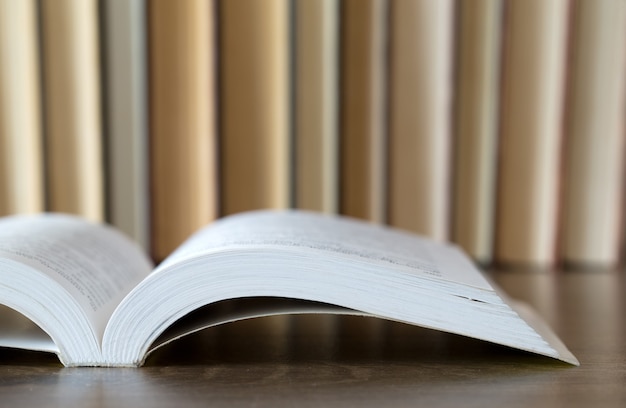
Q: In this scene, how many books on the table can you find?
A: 12